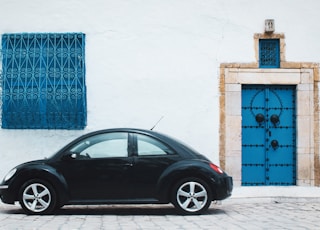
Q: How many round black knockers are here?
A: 3